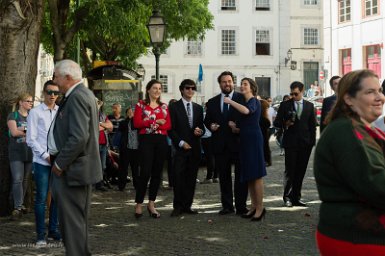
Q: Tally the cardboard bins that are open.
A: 0